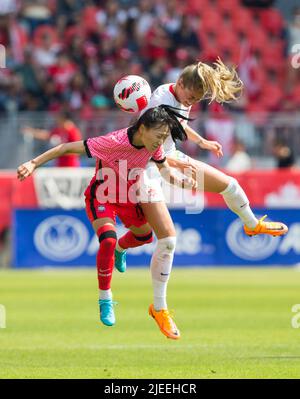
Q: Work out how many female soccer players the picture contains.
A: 2